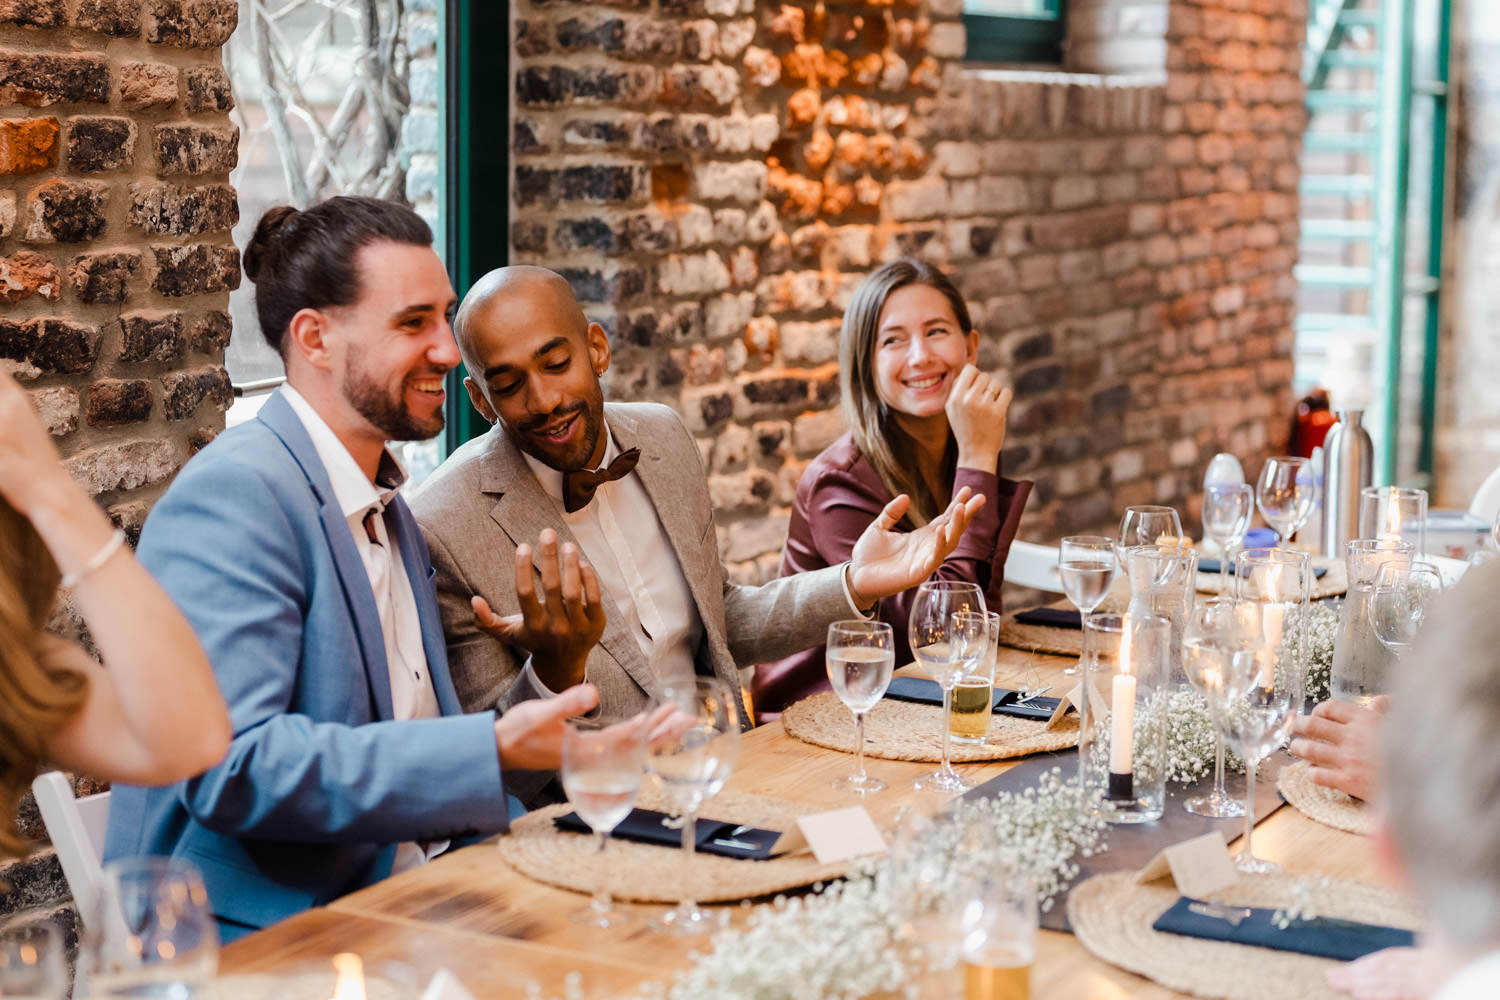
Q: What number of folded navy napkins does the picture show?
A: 5